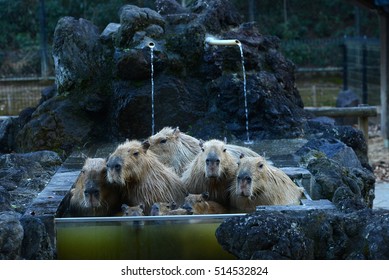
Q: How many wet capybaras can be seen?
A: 8